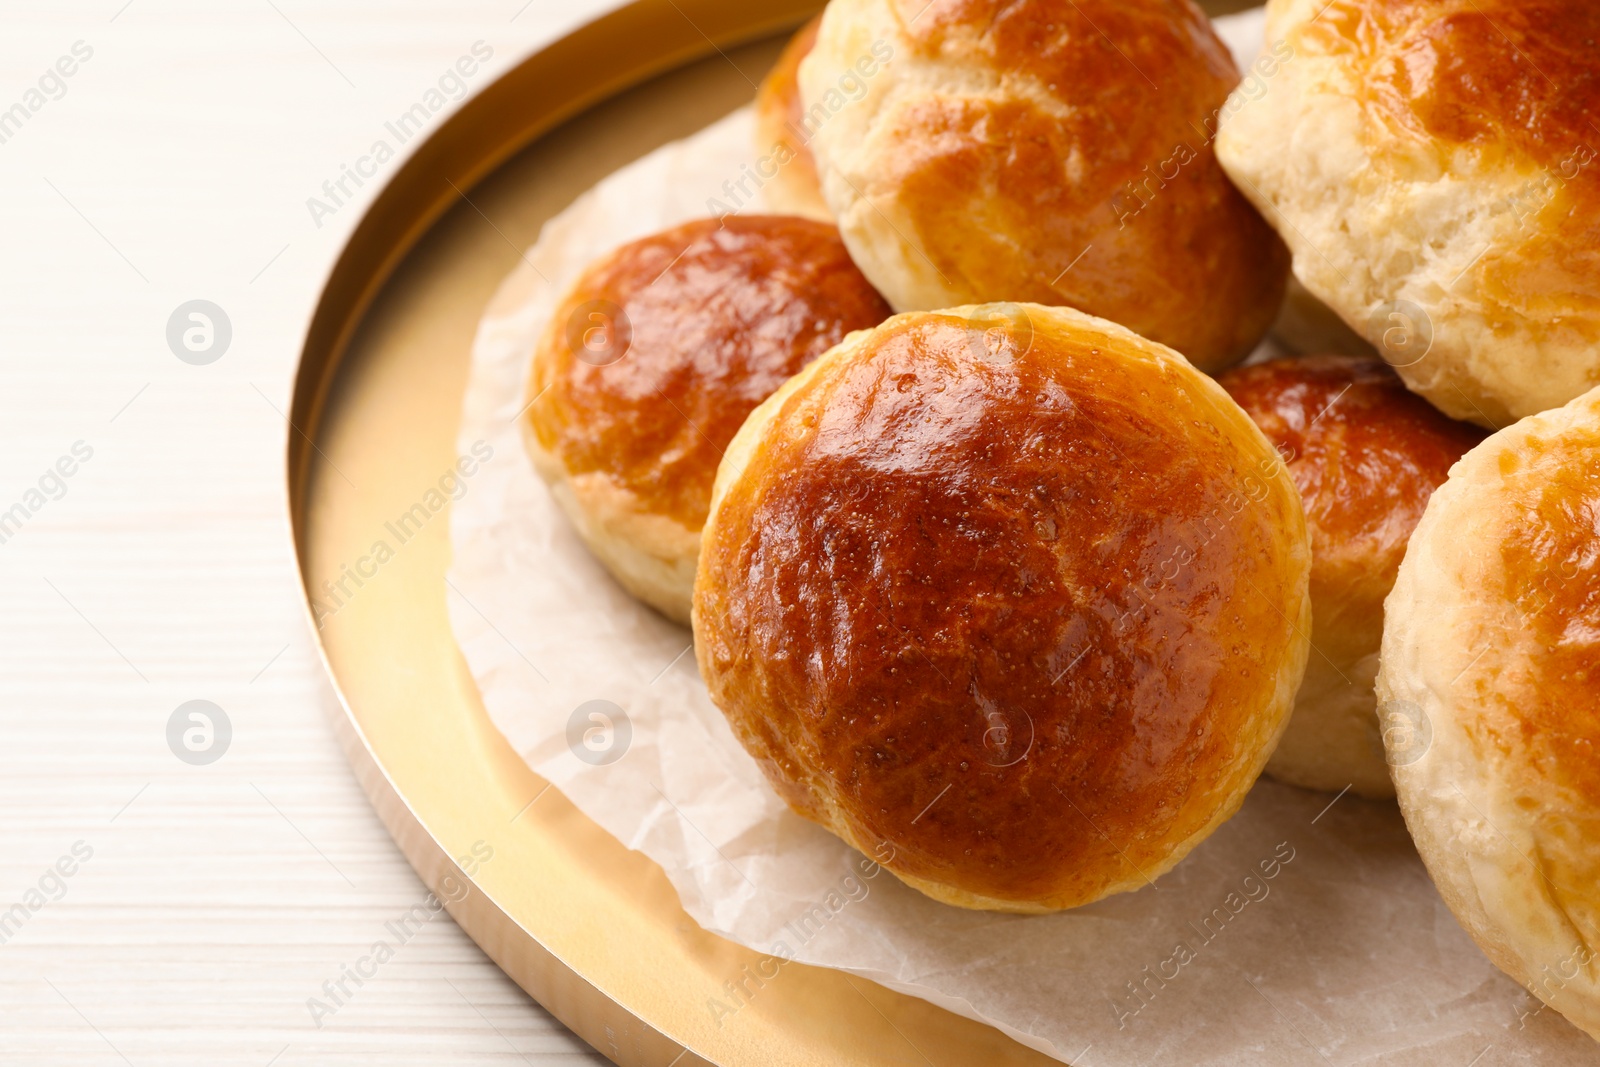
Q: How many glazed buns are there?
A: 7